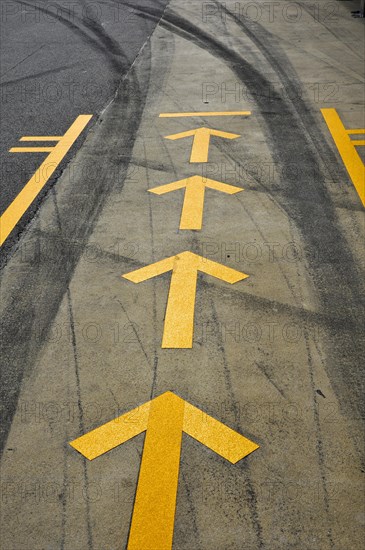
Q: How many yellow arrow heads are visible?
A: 4